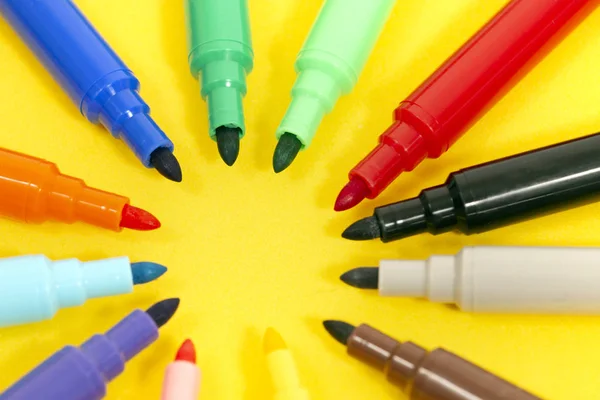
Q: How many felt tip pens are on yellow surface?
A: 12